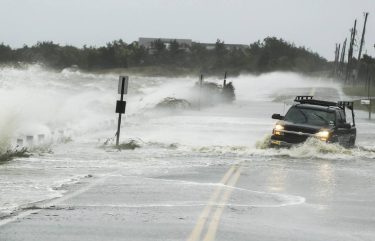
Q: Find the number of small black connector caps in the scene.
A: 0